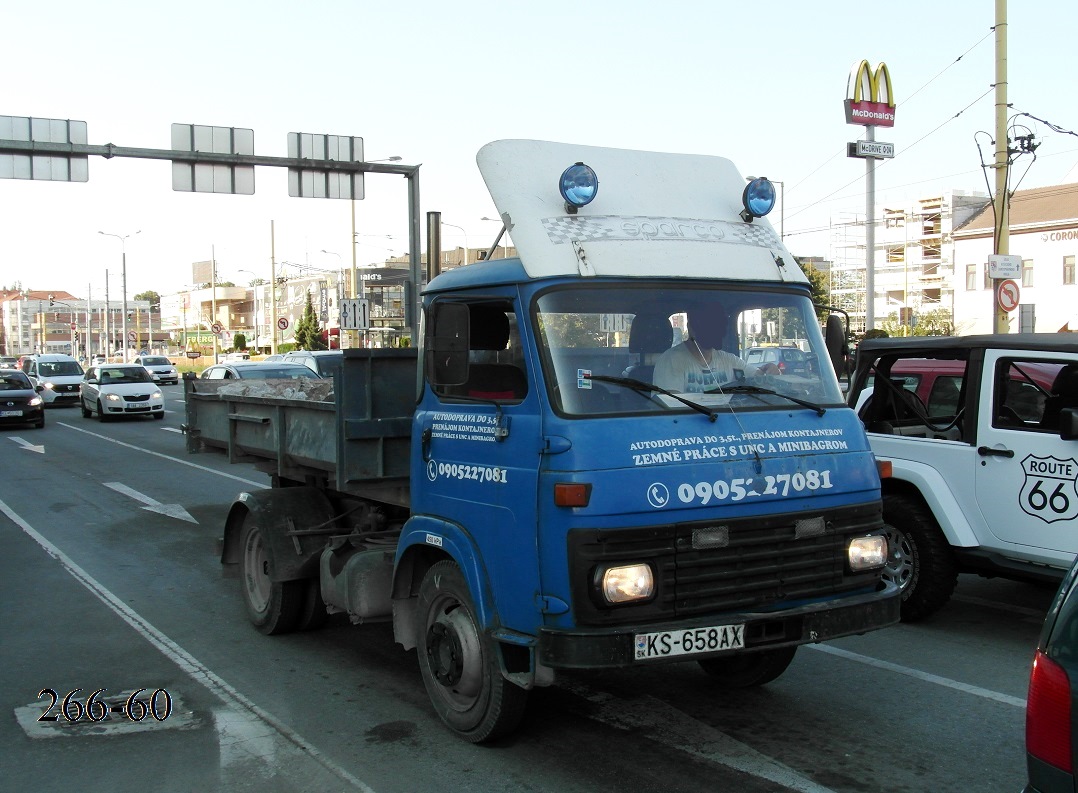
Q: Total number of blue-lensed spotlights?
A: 2